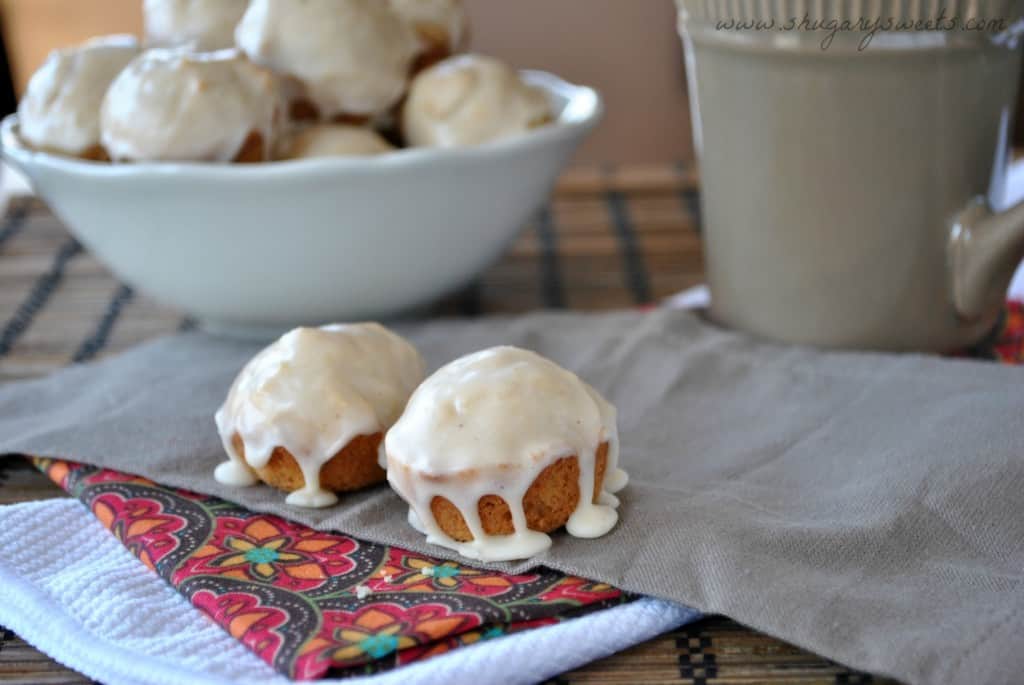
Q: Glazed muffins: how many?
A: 9